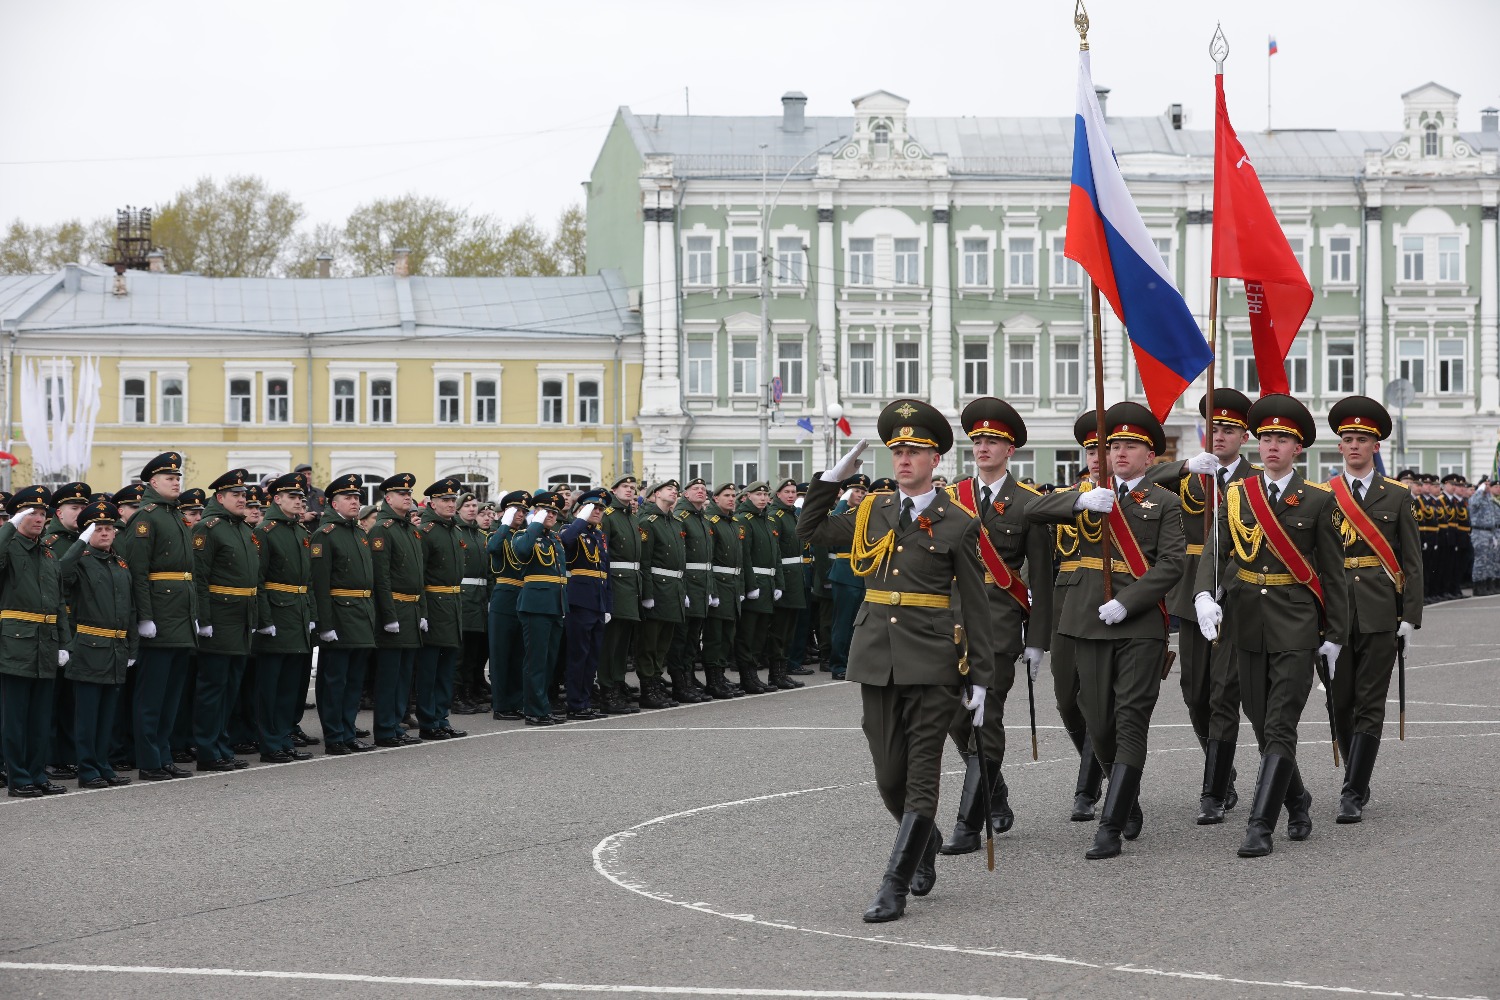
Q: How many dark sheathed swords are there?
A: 4